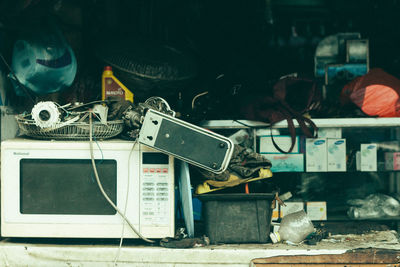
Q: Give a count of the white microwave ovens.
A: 1